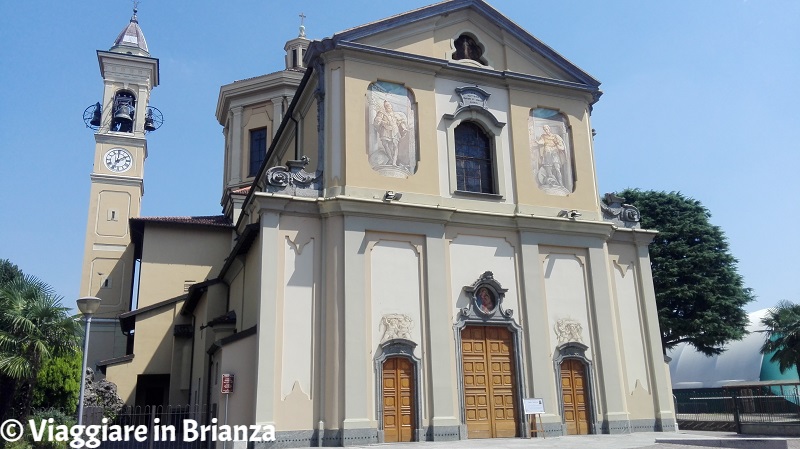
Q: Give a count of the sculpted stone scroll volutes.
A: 2